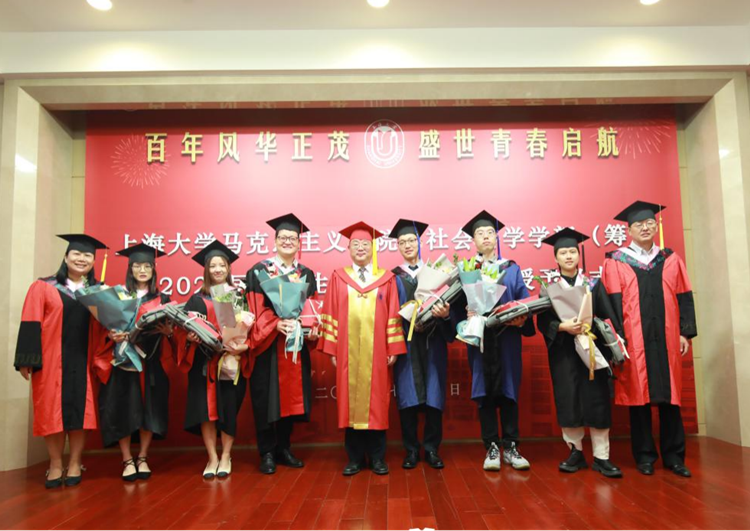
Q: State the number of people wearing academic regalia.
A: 9